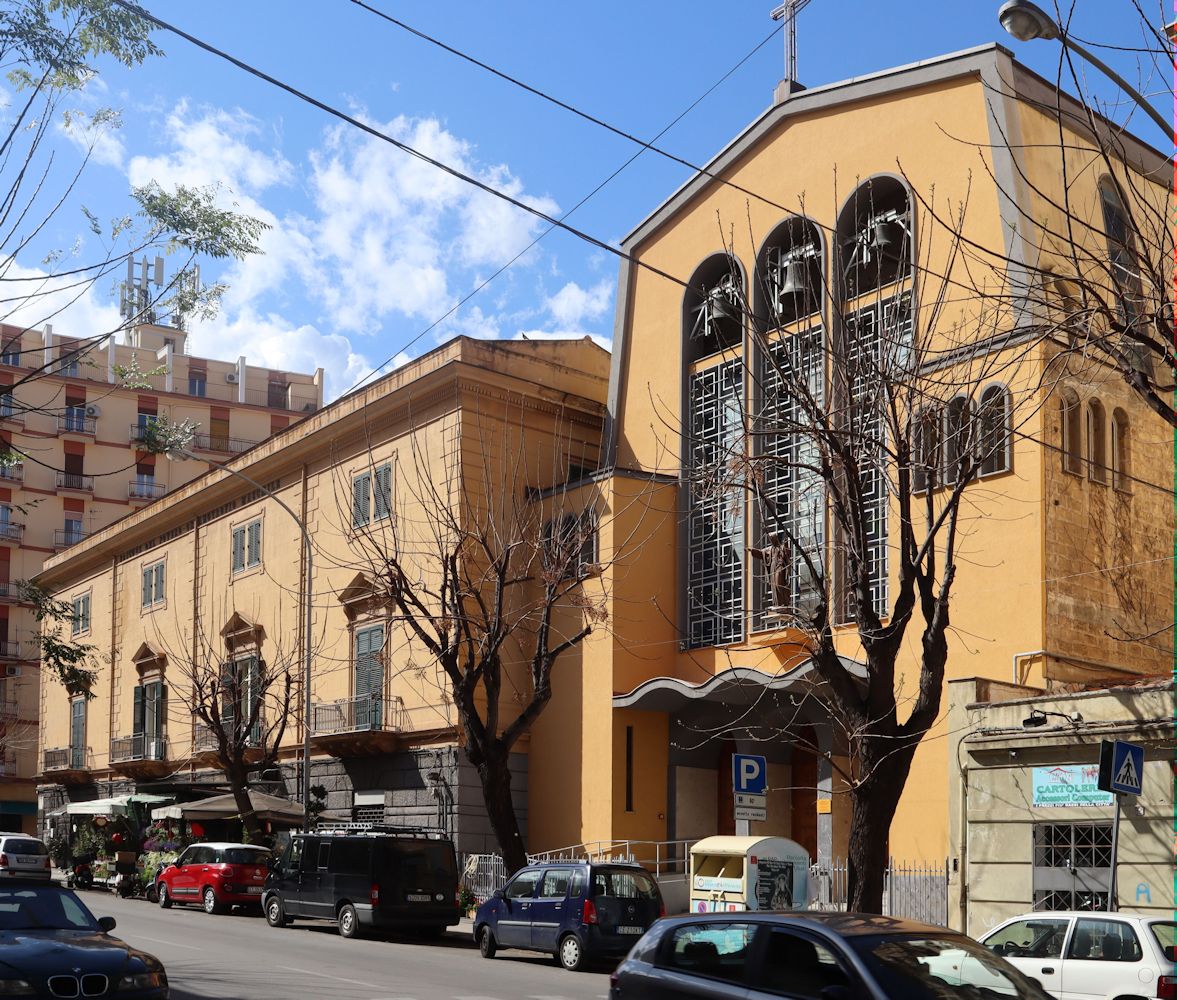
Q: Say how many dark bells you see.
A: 3